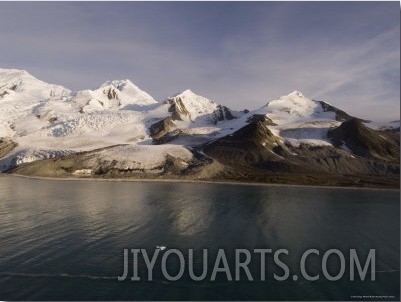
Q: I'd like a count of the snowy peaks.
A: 4